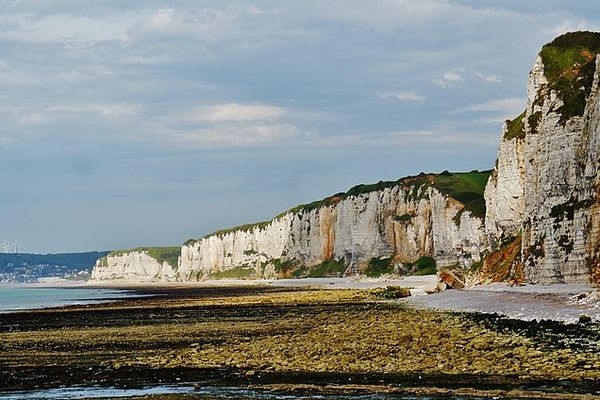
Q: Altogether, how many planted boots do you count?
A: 0